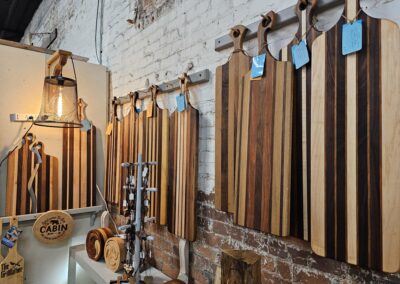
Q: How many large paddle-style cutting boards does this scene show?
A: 11